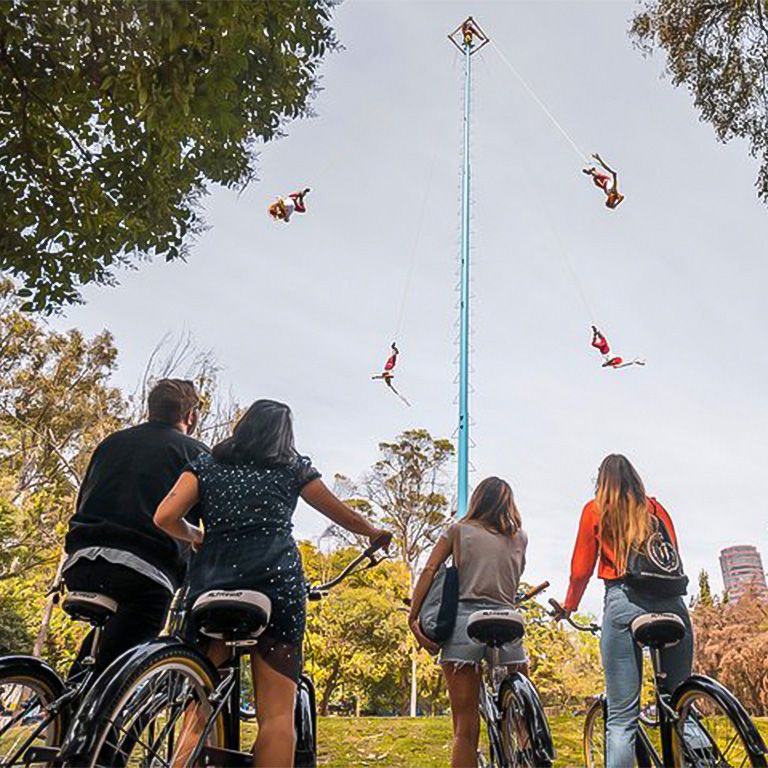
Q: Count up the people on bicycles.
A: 4